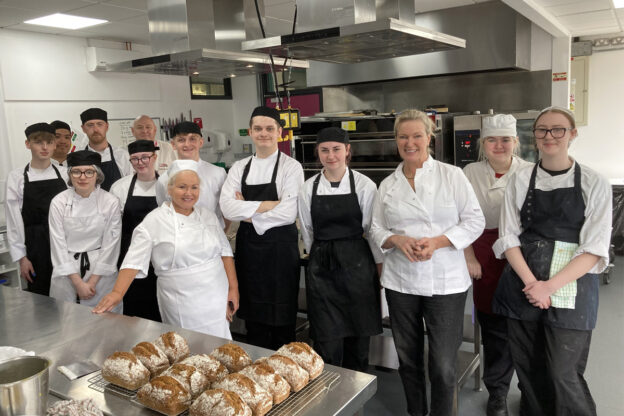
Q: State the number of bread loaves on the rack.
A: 12